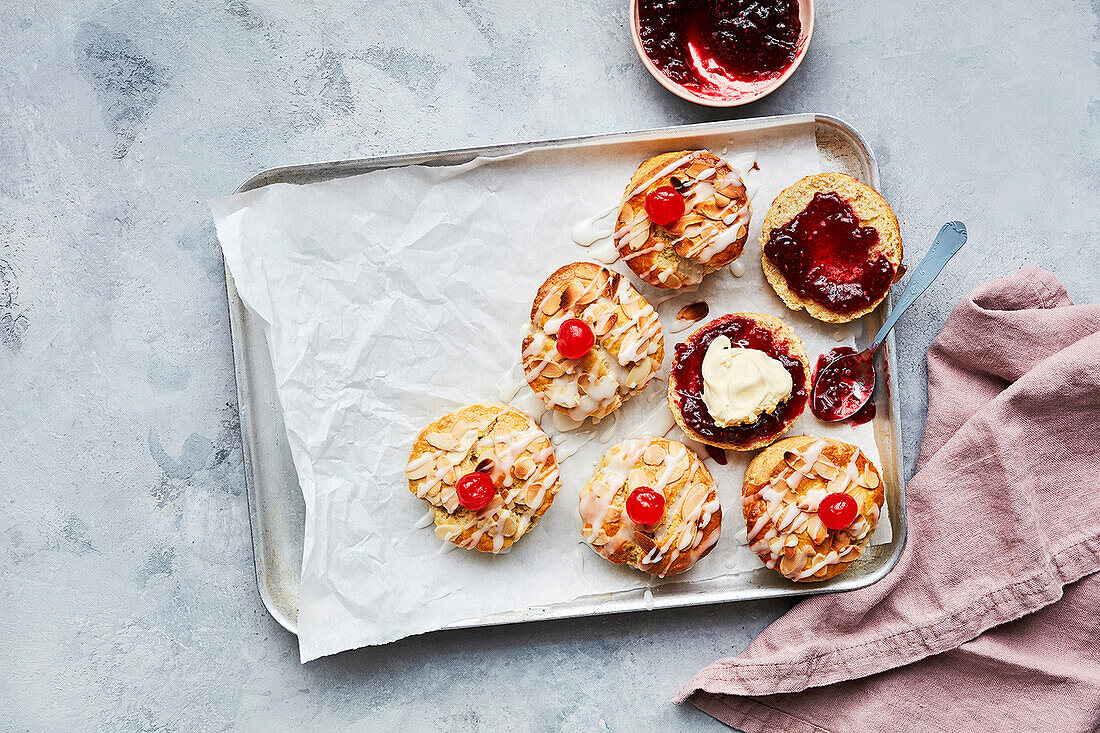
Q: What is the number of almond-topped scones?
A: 5